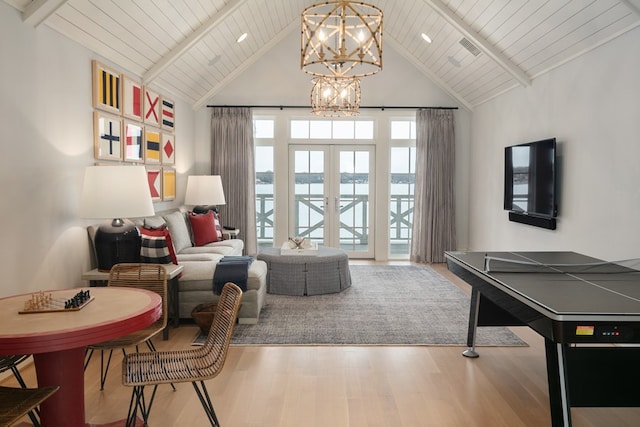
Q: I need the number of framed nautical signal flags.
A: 10